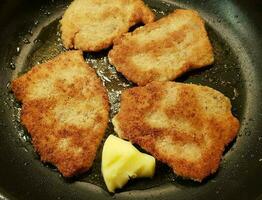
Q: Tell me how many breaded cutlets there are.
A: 4